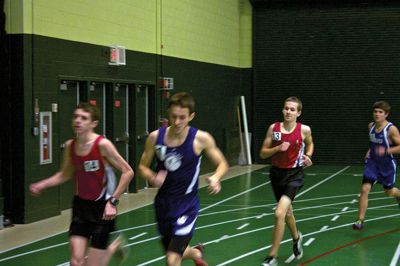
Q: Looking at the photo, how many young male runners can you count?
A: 4